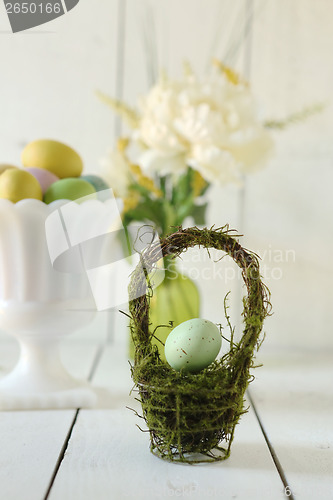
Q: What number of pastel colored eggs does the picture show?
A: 7